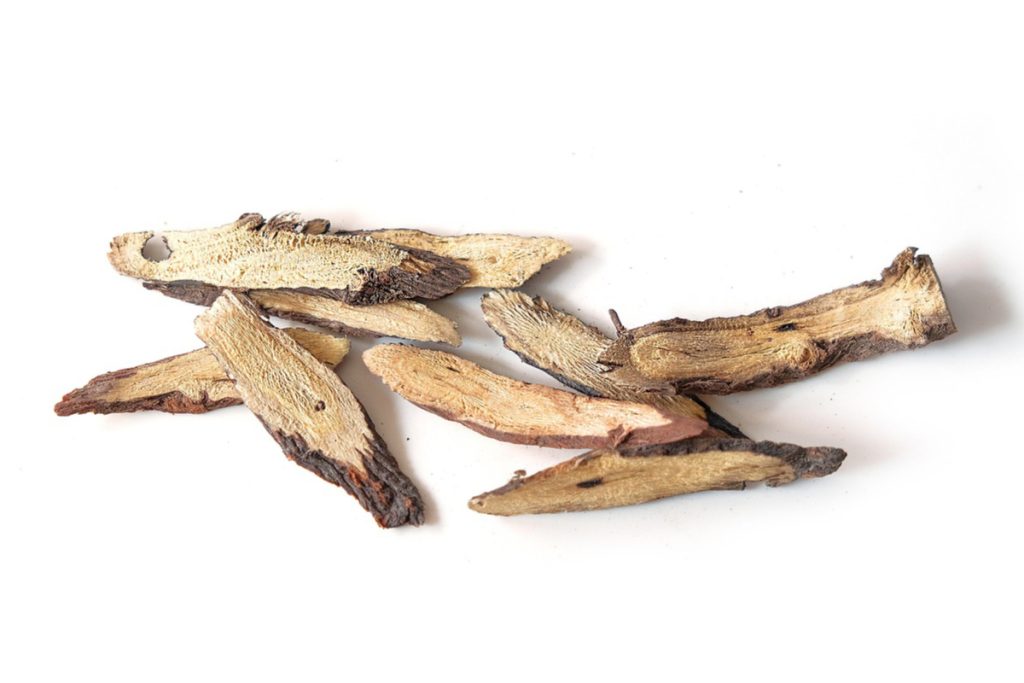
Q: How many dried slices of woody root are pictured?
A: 9